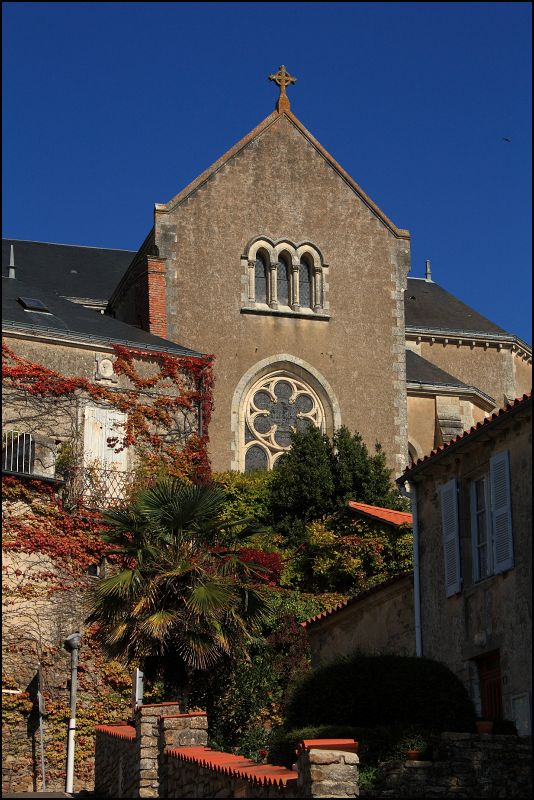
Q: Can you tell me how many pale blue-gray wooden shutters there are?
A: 2